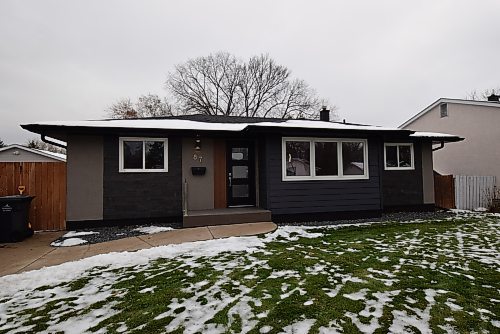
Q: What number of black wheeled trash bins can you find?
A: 1